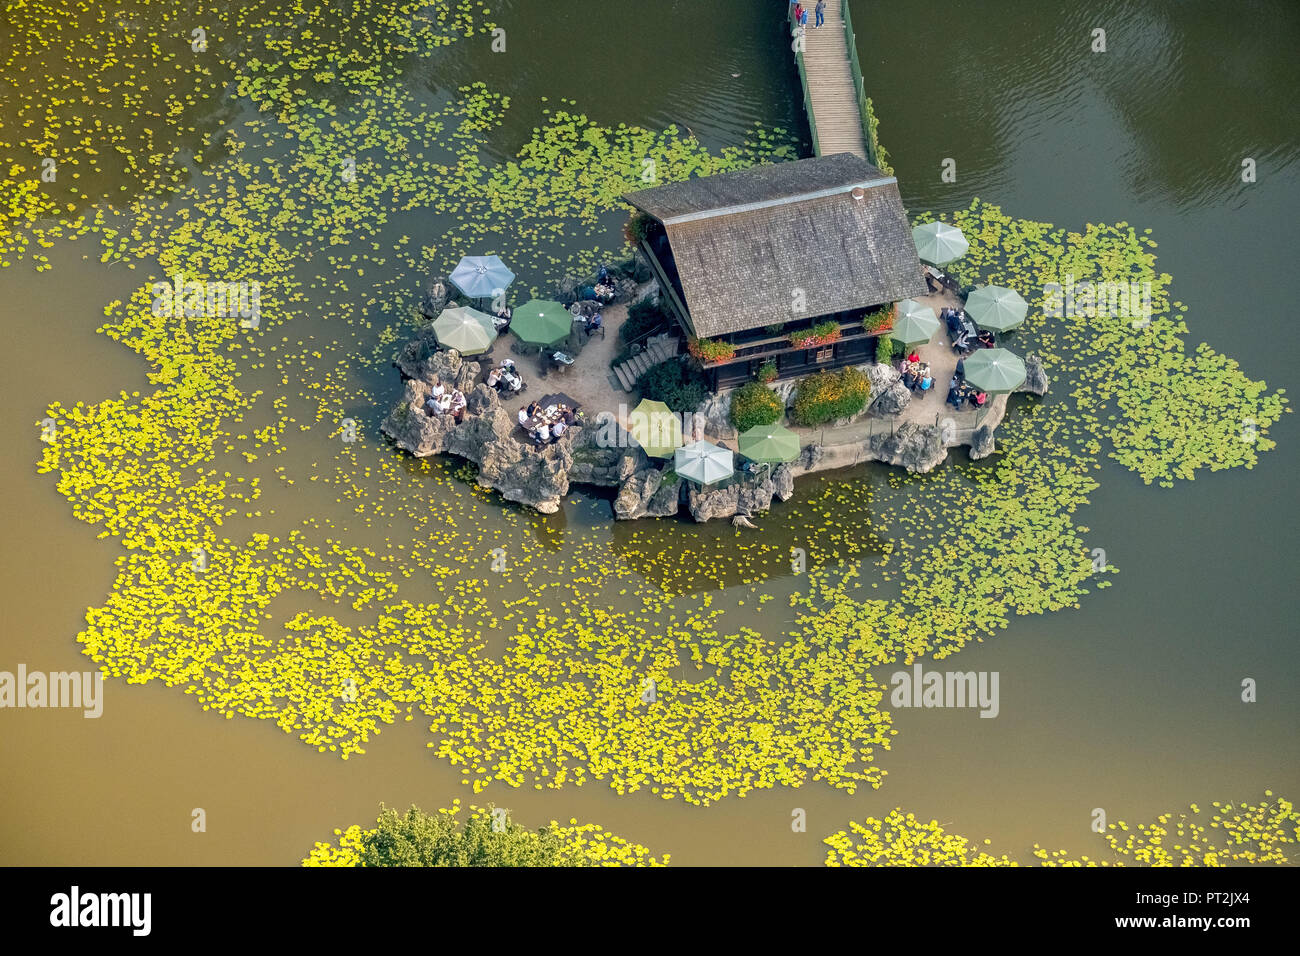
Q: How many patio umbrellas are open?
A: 10